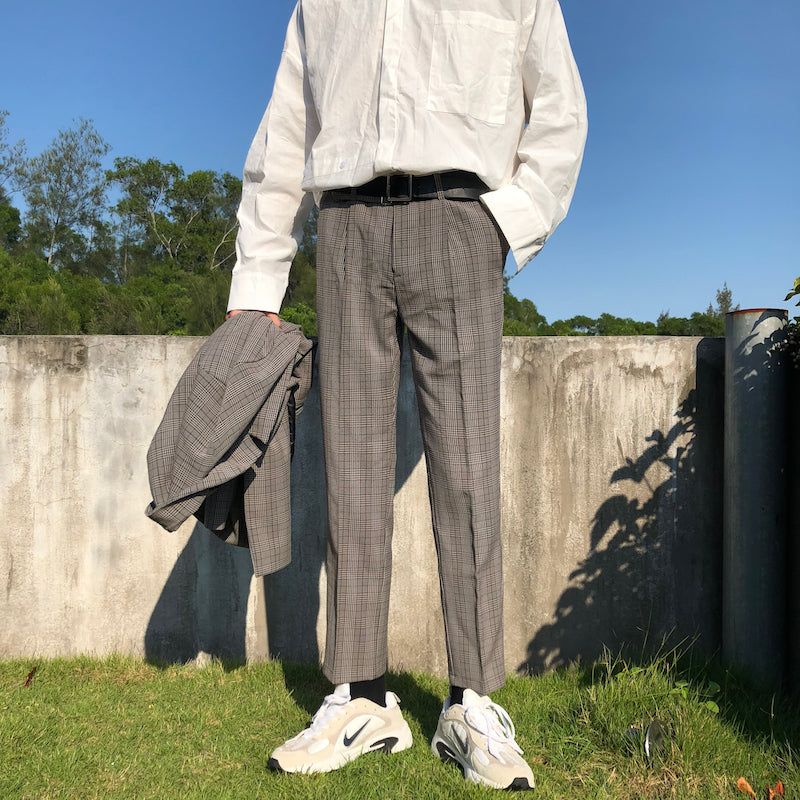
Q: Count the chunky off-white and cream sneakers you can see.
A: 2